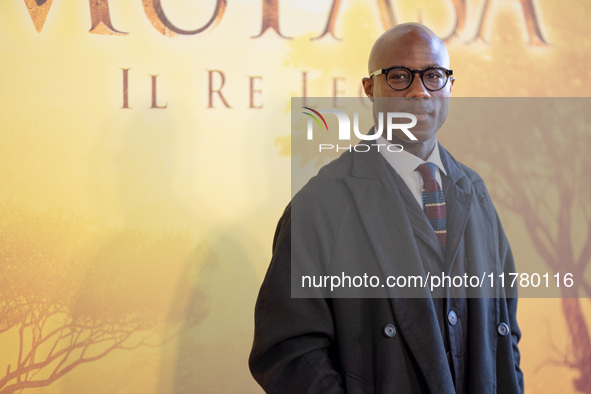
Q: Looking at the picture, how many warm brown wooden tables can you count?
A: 0